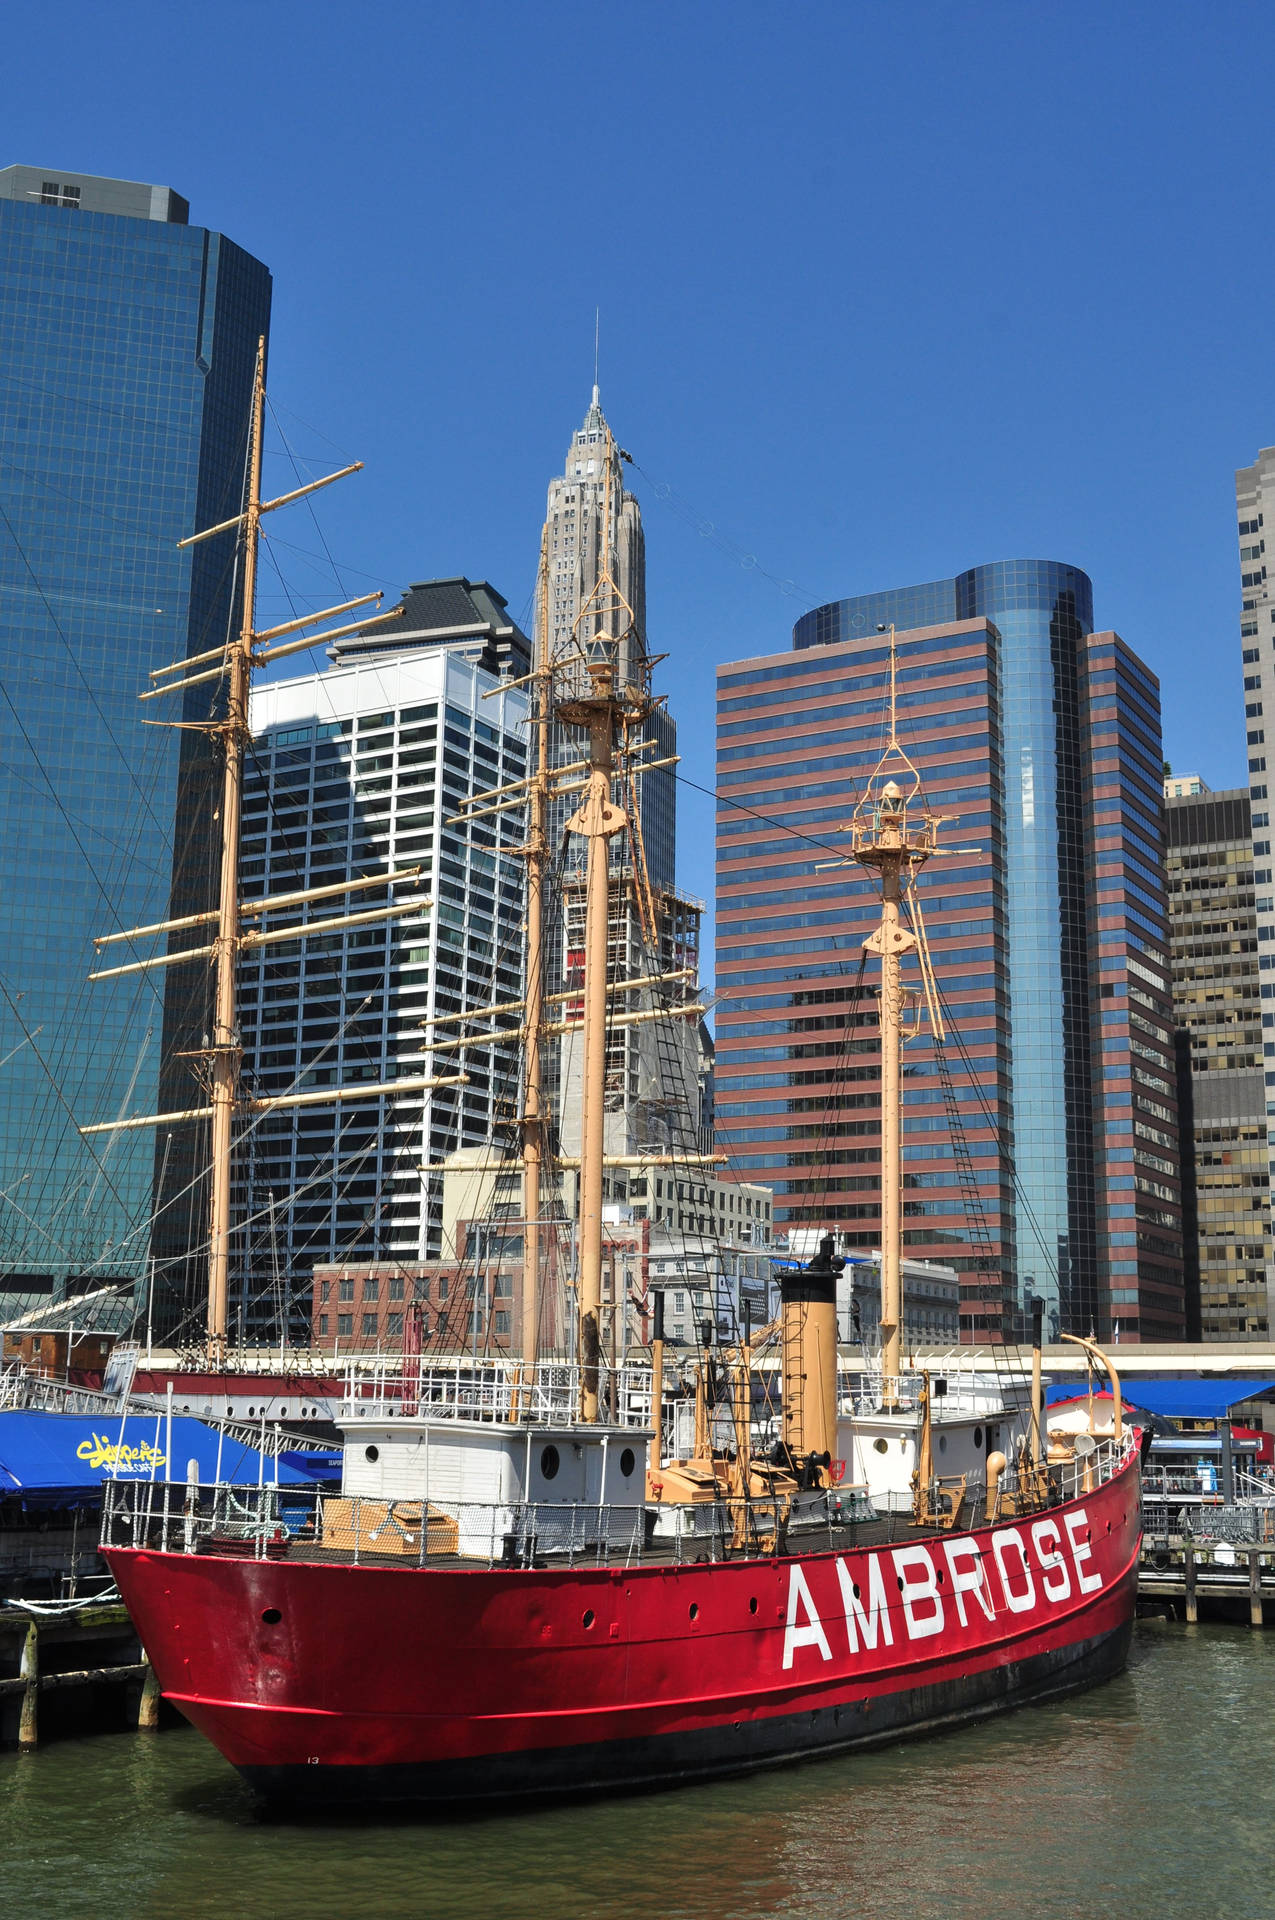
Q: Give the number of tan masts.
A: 4